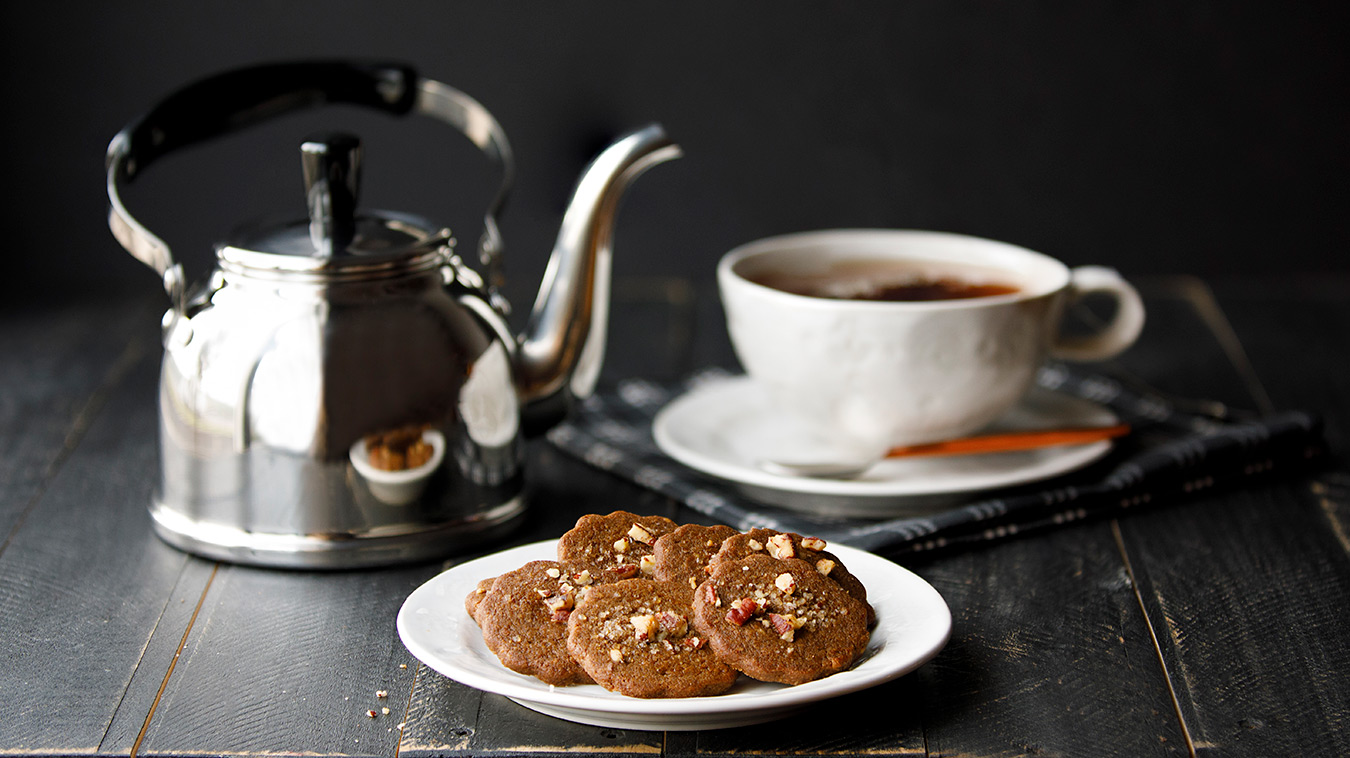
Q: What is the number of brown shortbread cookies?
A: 7